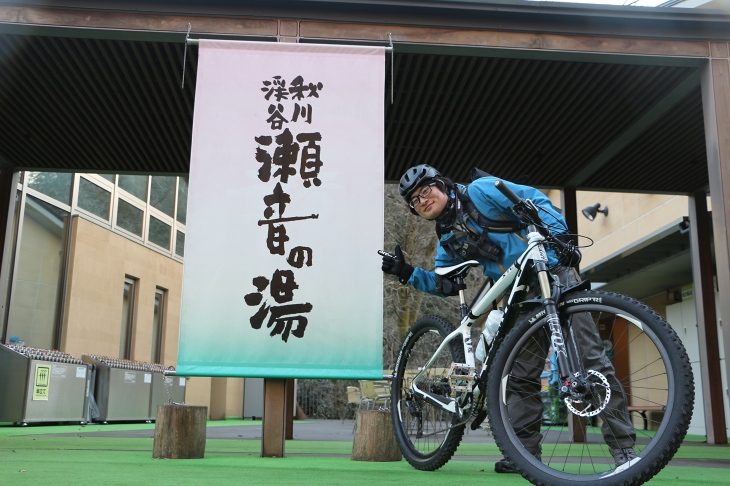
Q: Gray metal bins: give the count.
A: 3